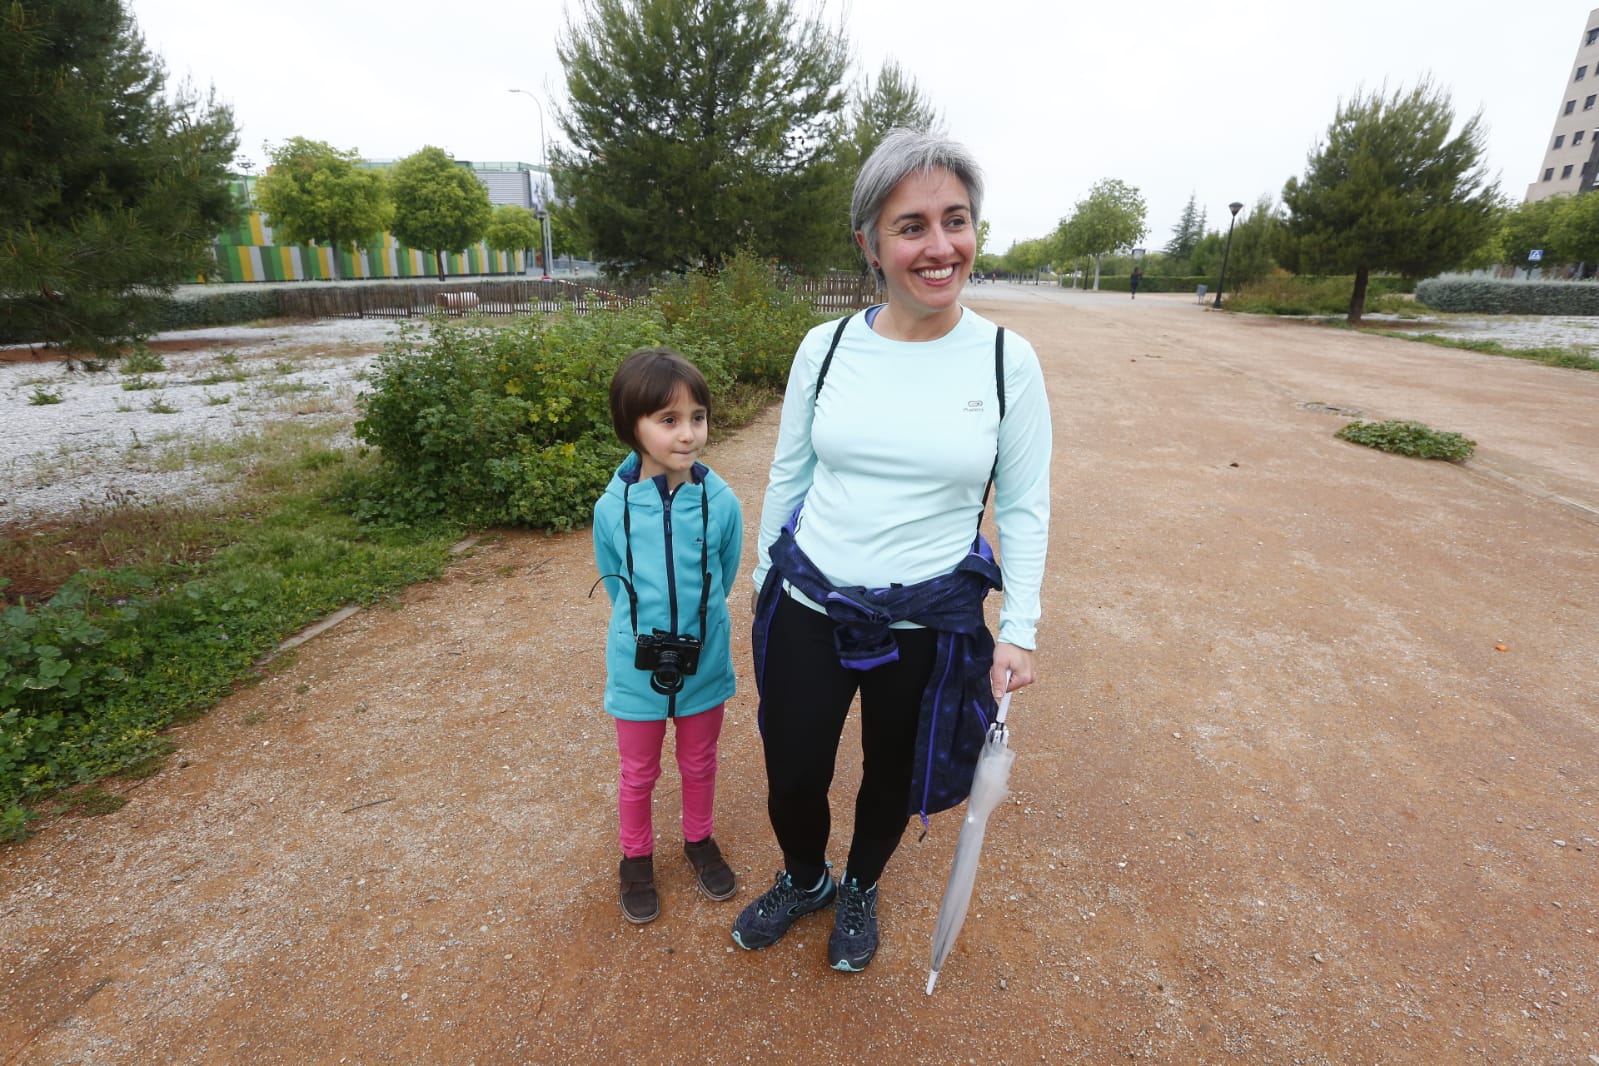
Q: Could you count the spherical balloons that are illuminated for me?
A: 0